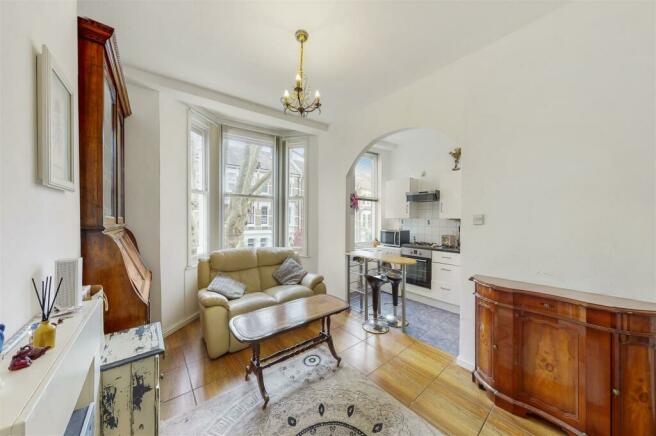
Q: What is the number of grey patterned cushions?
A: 2